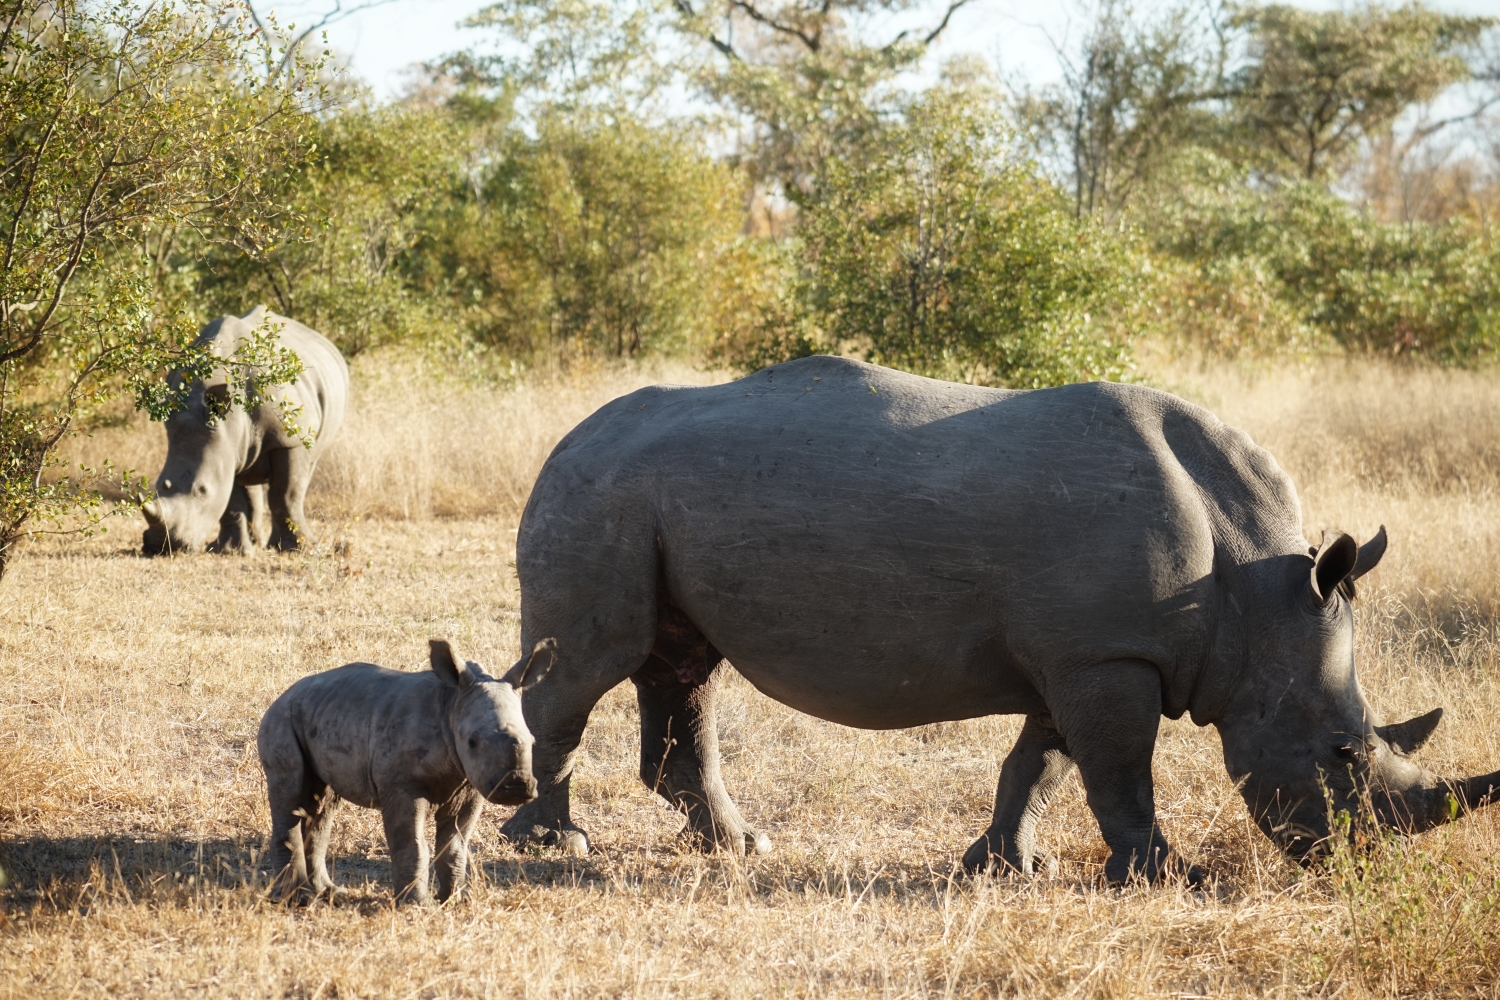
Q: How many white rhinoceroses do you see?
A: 3